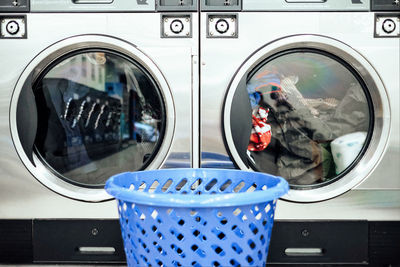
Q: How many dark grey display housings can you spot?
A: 4